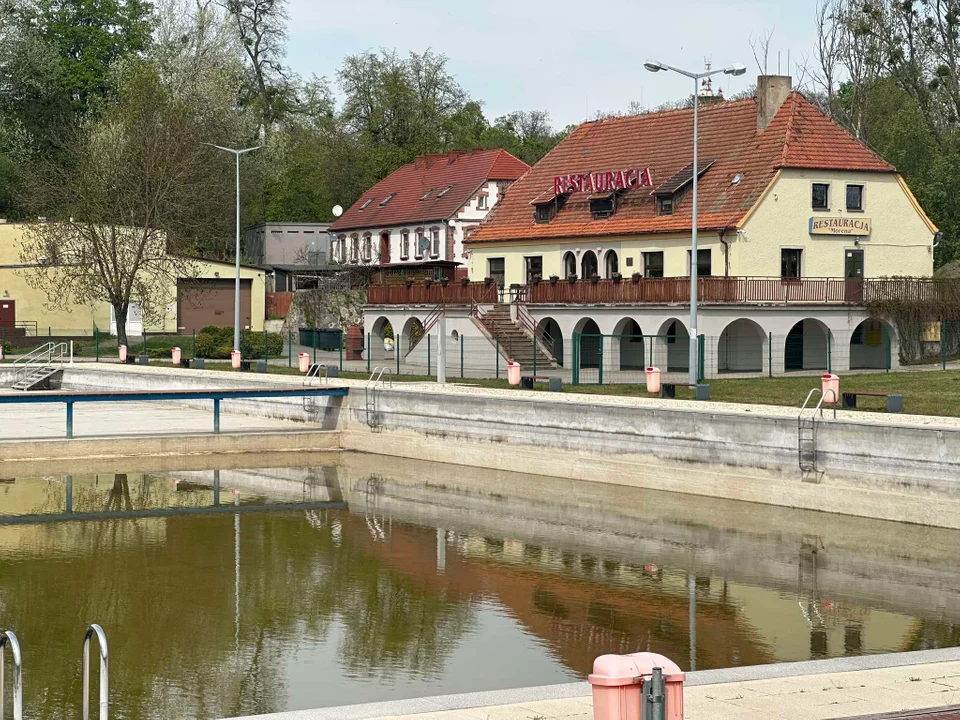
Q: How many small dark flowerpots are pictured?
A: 11